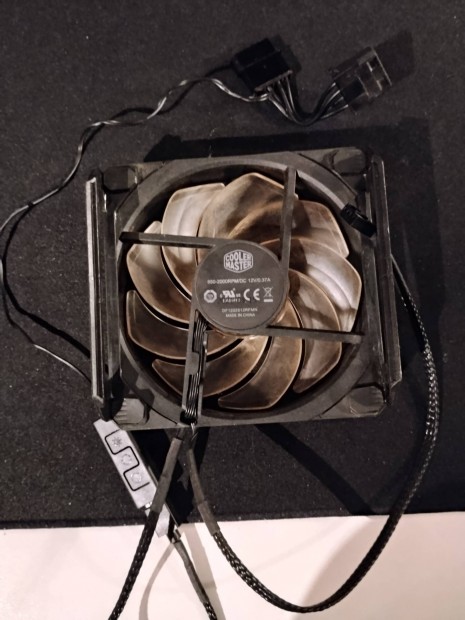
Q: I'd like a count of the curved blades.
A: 9